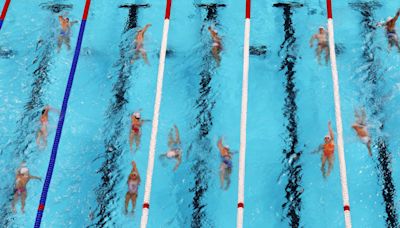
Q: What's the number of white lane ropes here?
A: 3